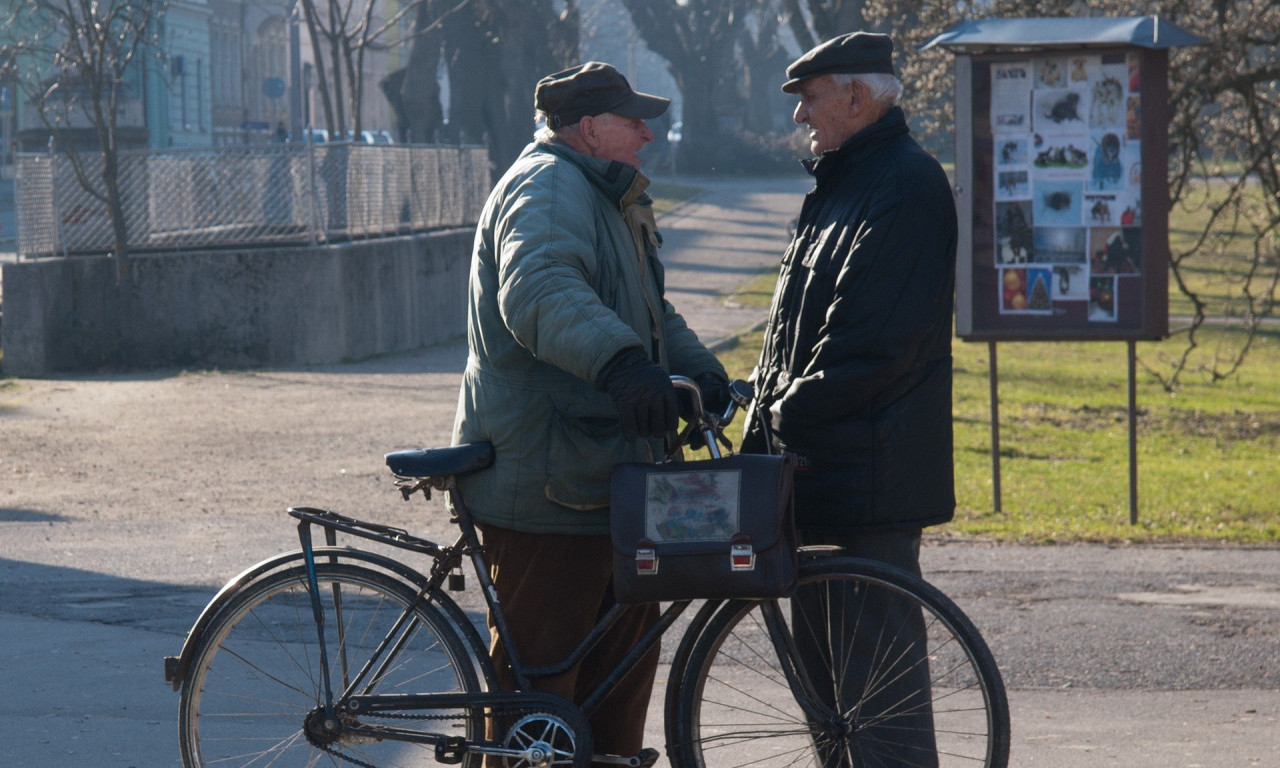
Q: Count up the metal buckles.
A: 2